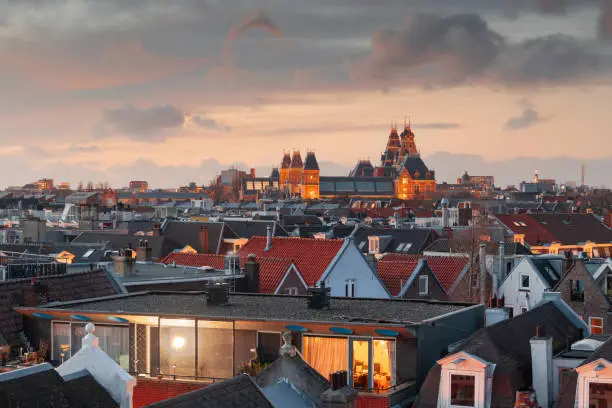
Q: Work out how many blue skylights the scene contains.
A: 6